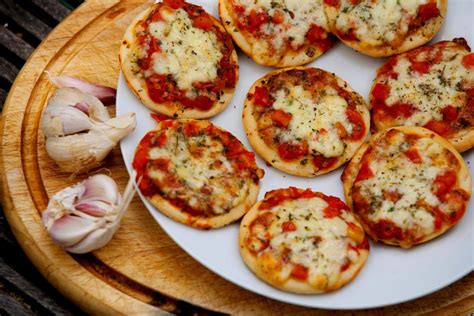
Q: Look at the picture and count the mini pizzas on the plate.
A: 8